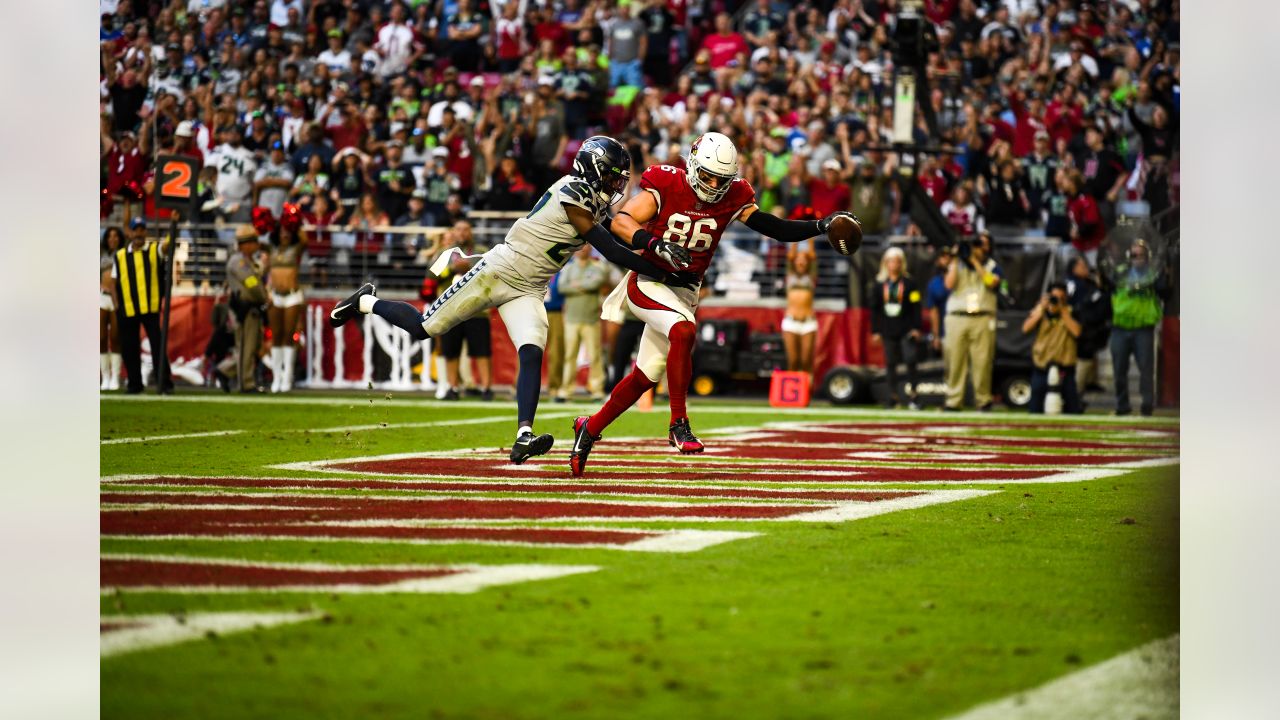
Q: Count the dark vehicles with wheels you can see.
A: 2